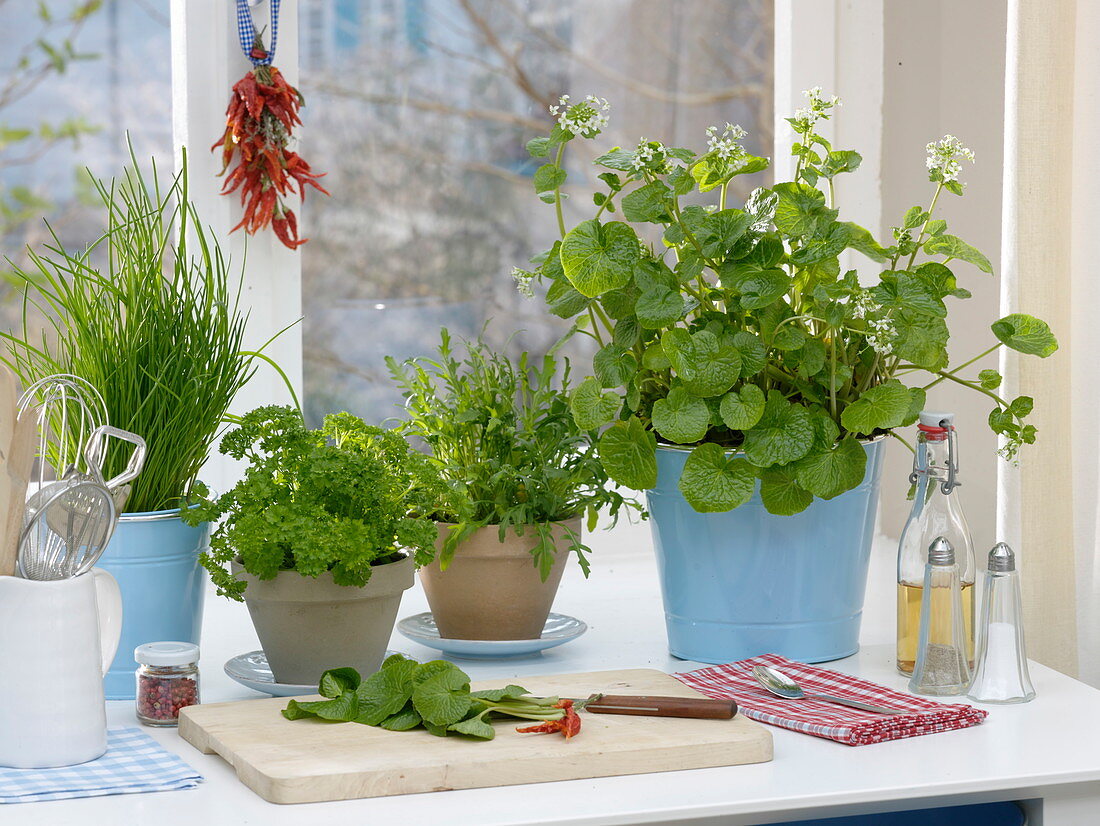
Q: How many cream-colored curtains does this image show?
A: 1